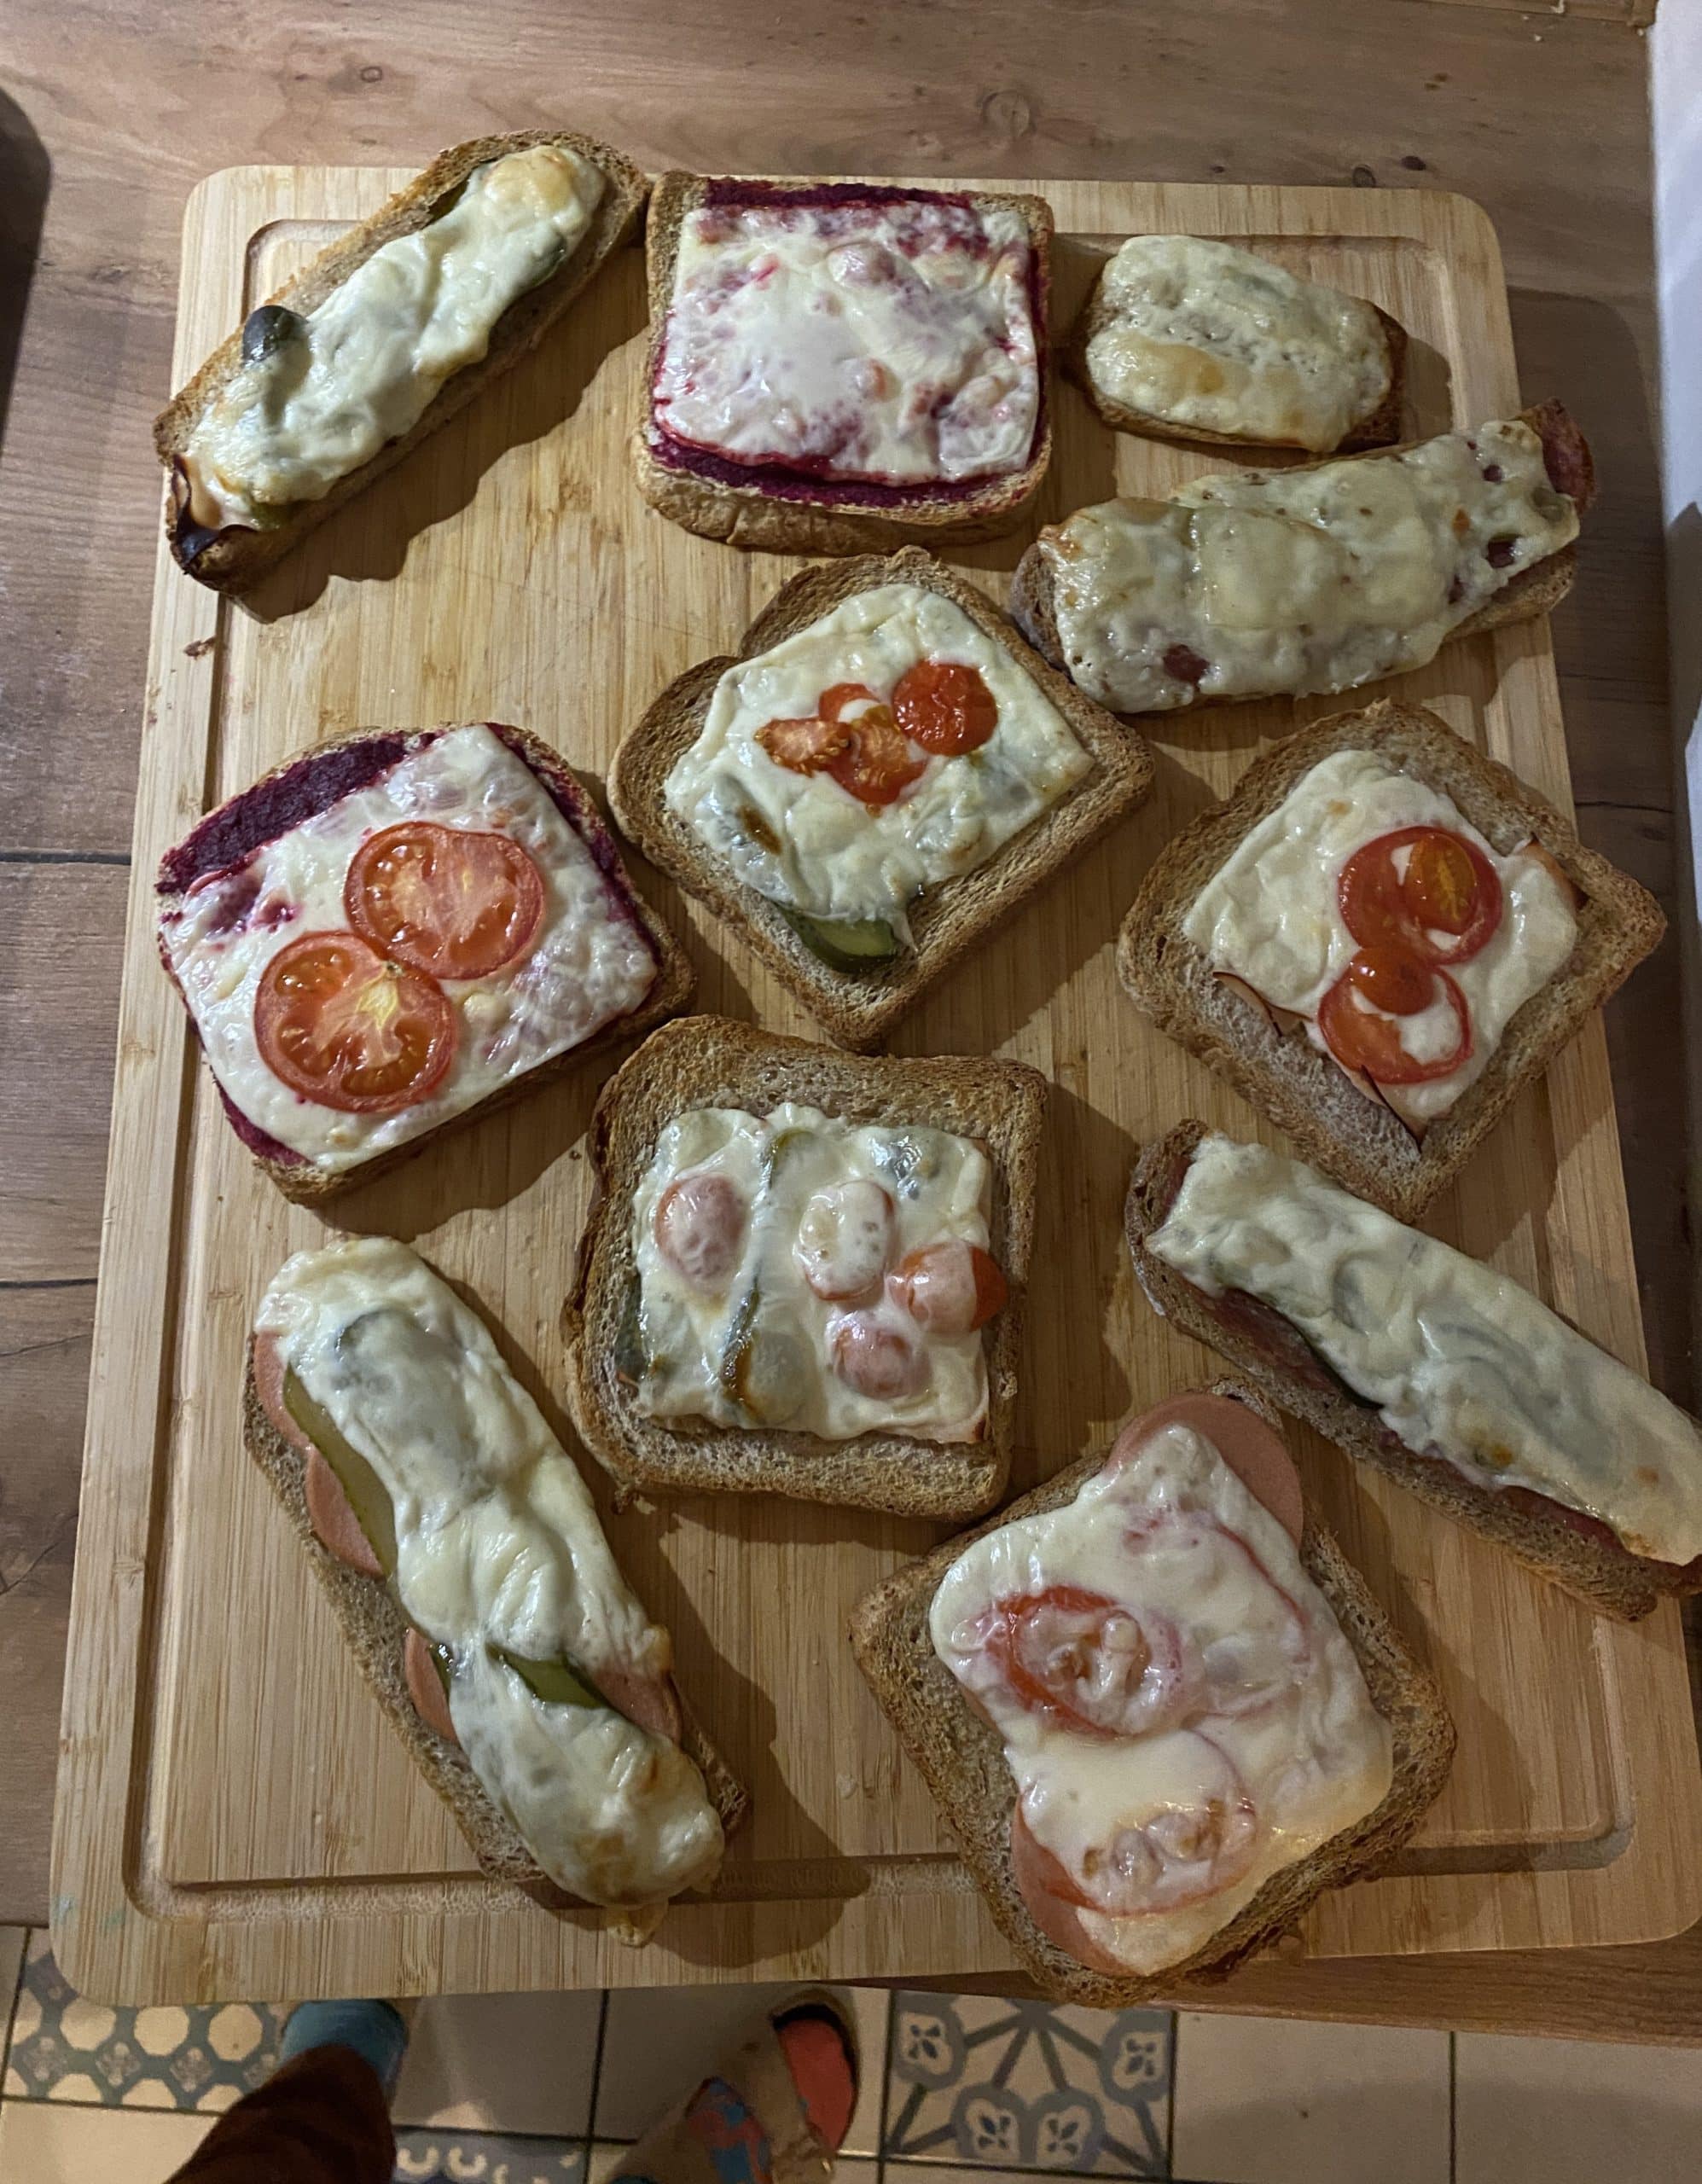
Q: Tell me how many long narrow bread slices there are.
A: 4